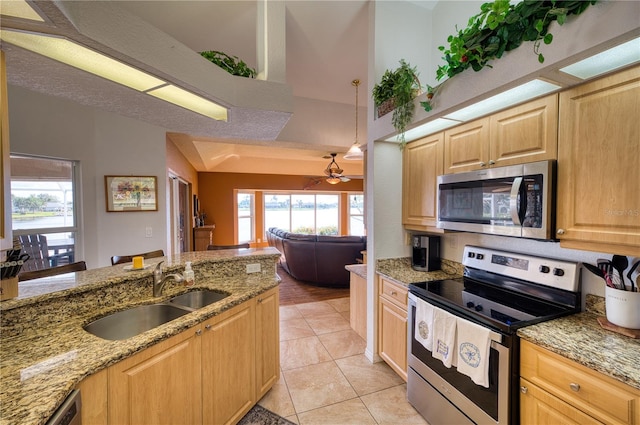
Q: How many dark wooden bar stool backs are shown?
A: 3